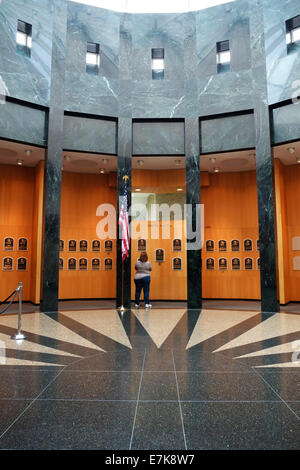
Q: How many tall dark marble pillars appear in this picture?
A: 4